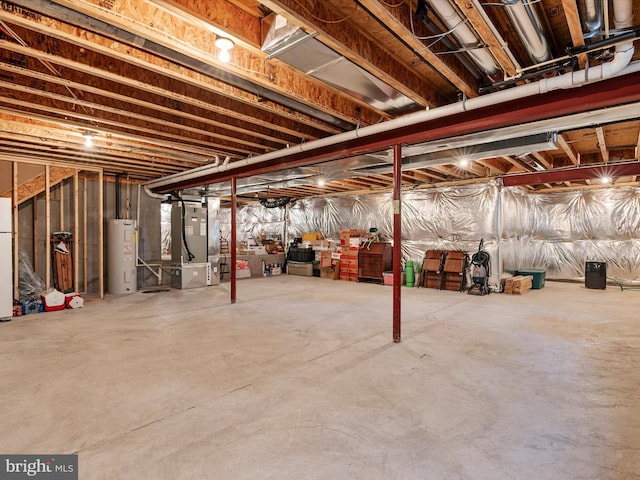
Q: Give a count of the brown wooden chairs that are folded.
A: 2